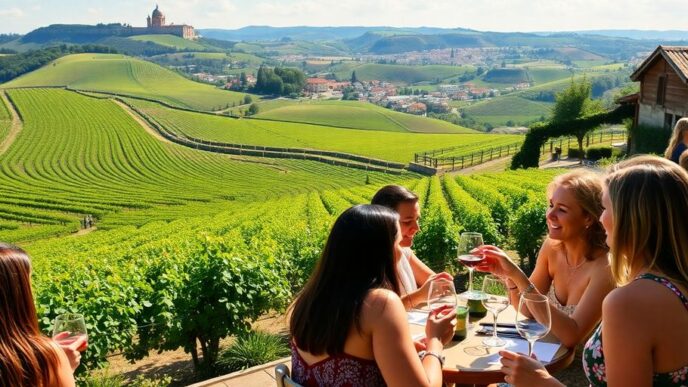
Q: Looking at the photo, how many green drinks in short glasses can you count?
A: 2